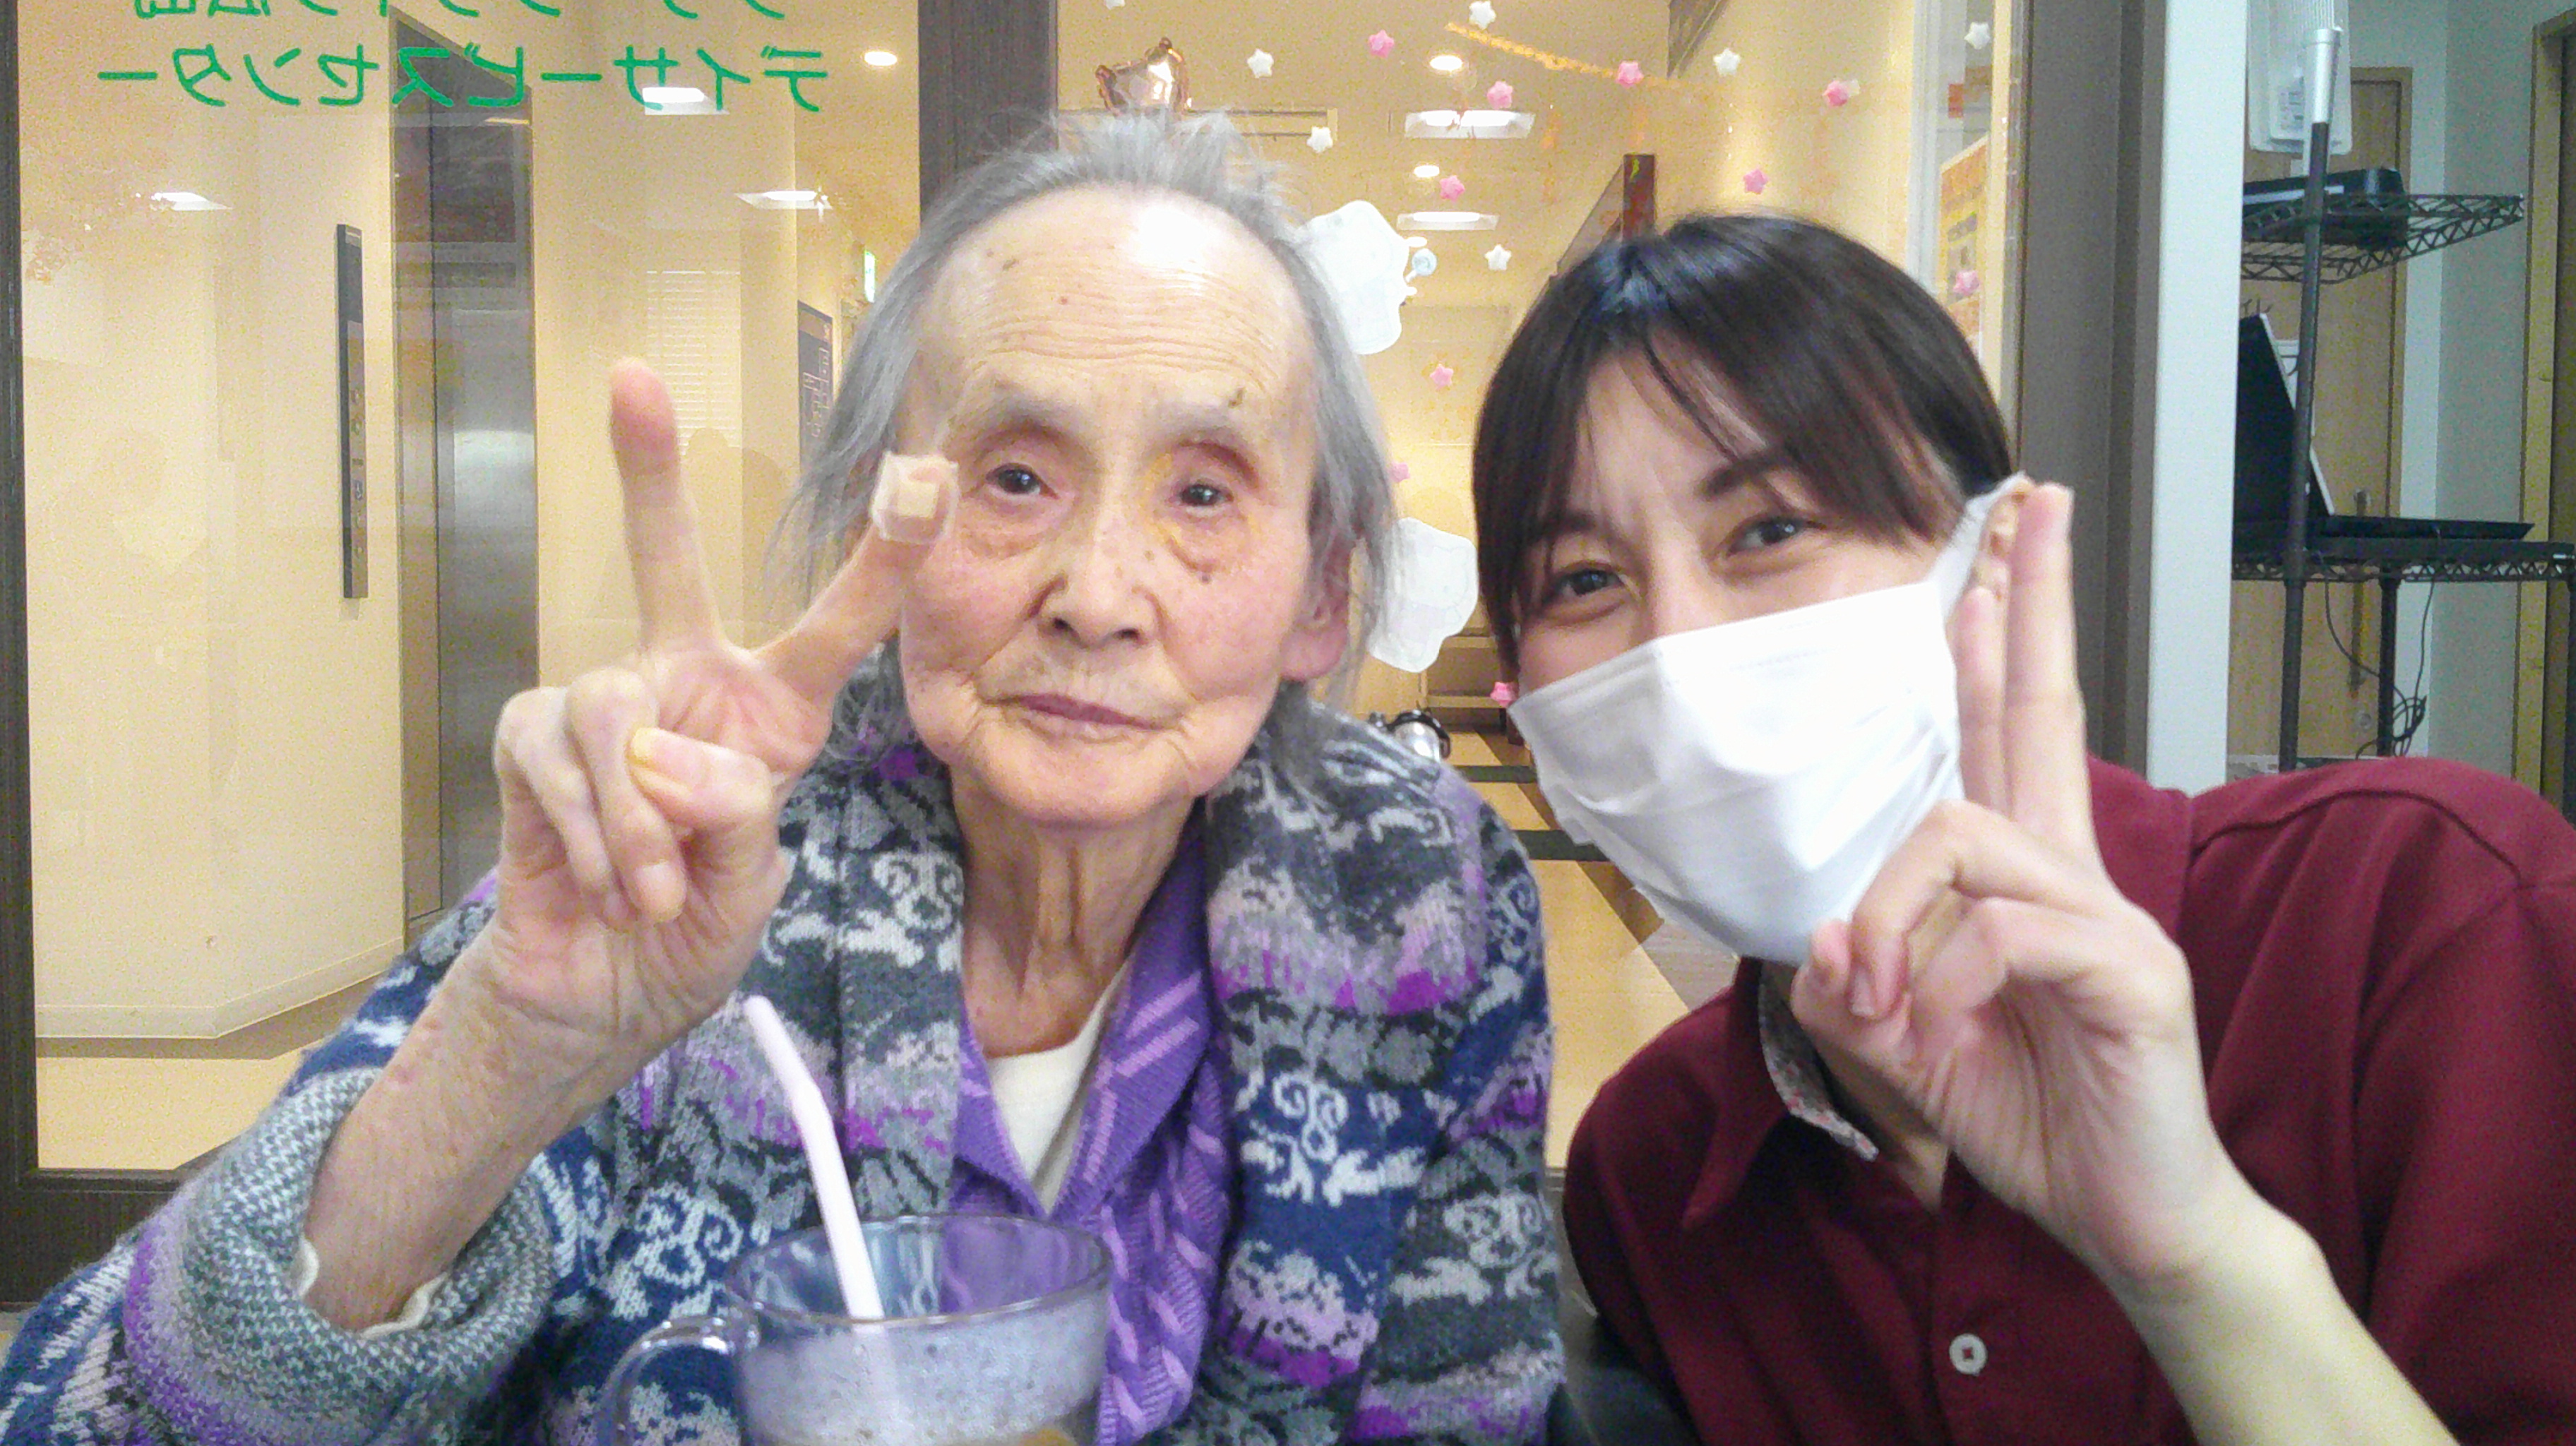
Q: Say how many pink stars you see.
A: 10